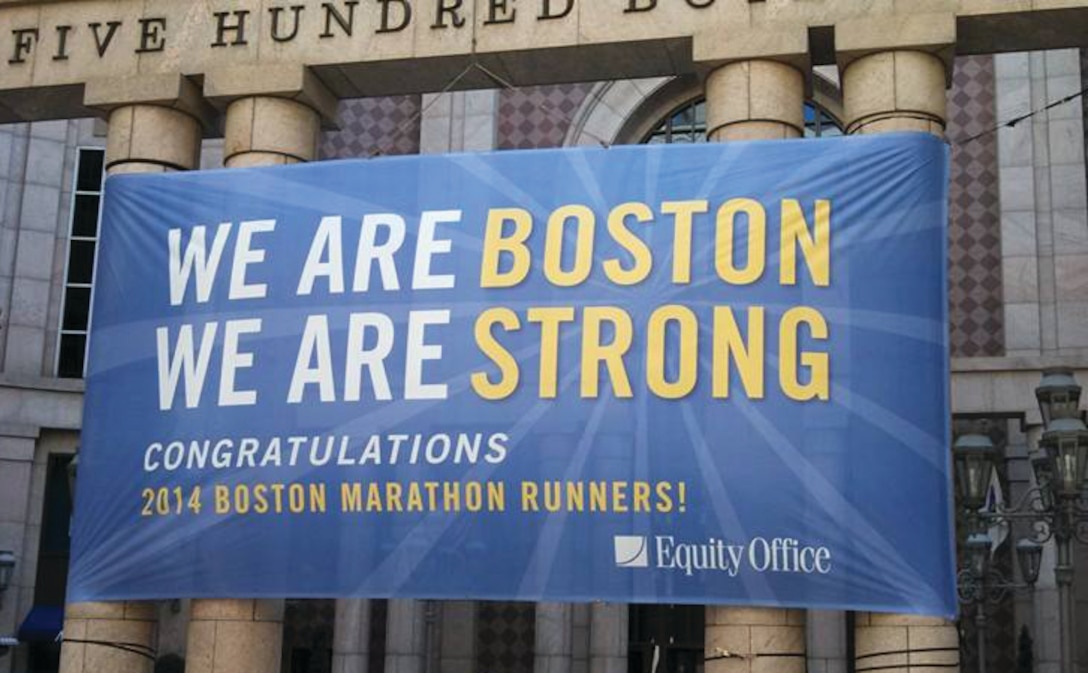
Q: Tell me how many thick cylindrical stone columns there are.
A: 4